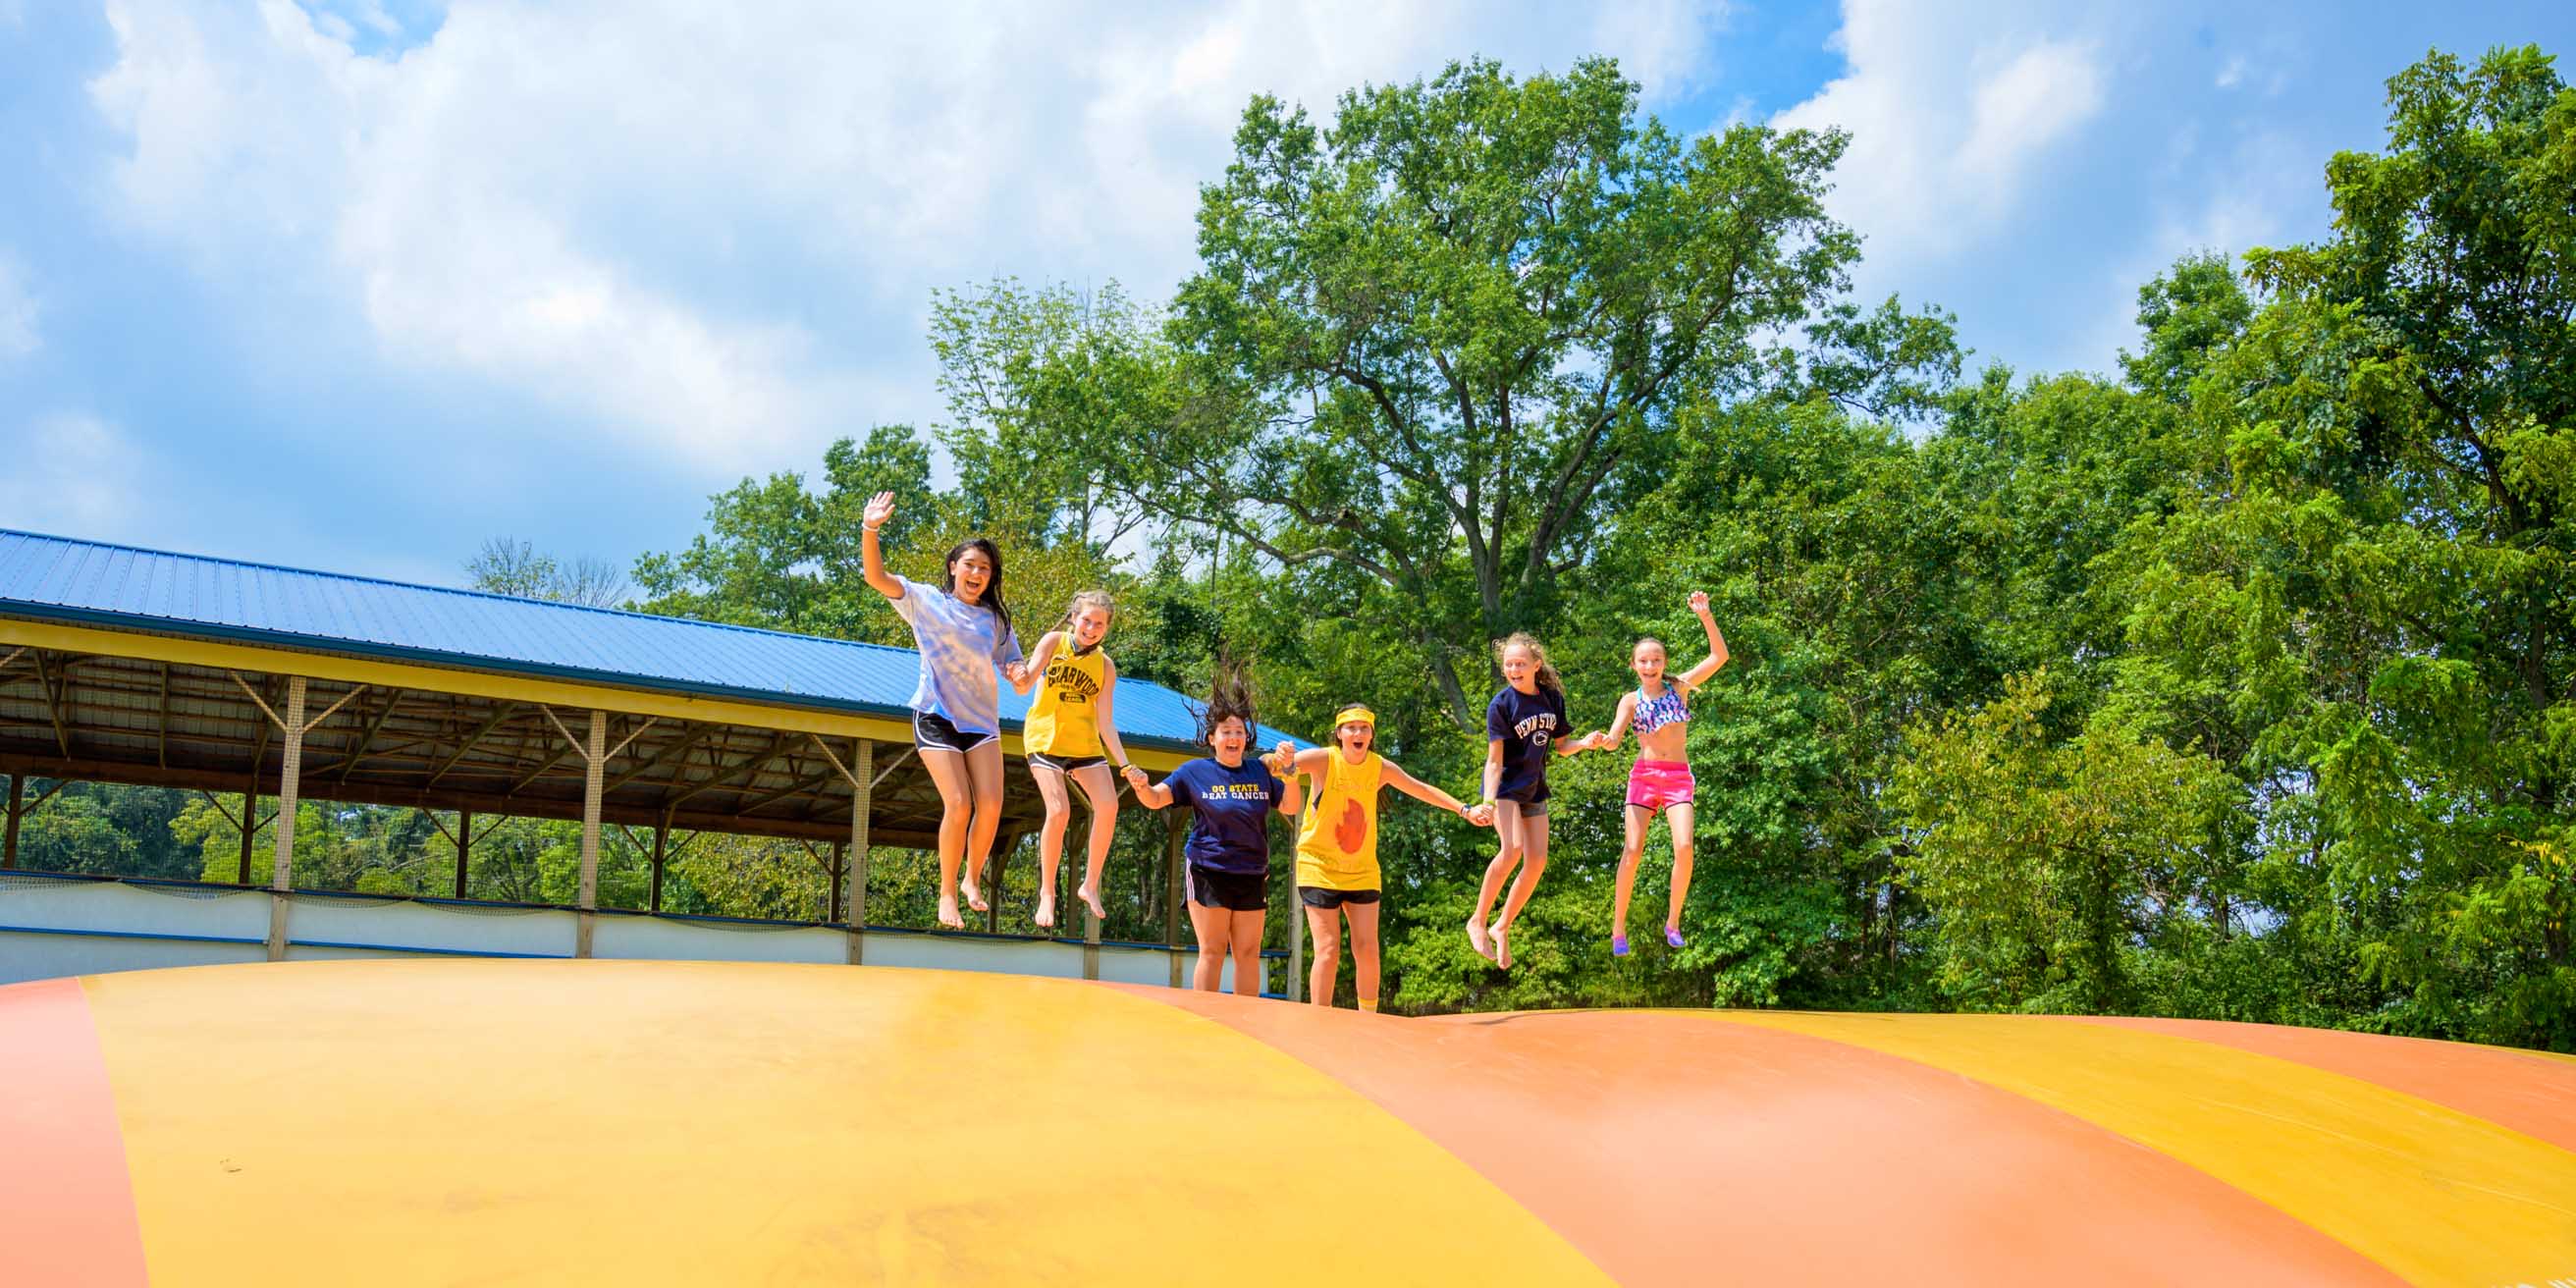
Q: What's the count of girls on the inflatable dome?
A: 6